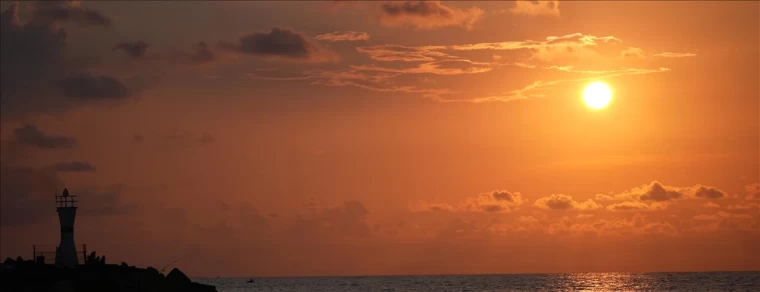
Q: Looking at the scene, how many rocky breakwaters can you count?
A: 1